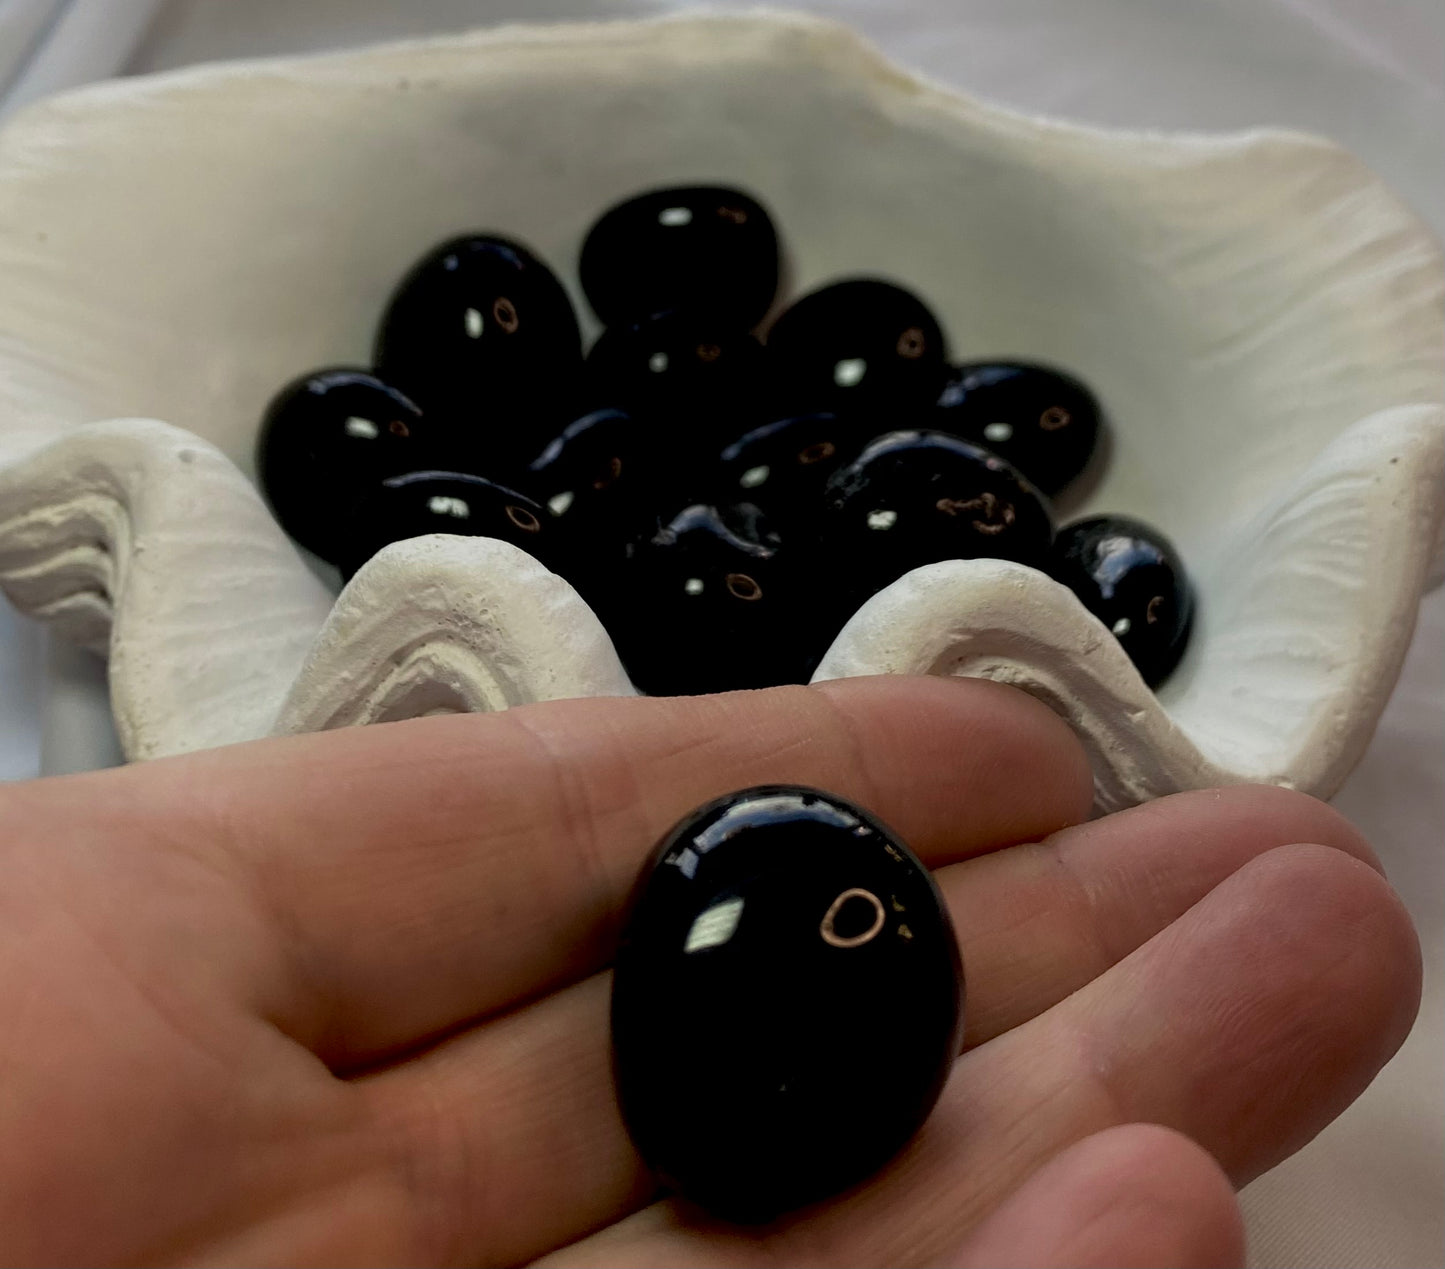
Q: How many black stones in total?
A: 13